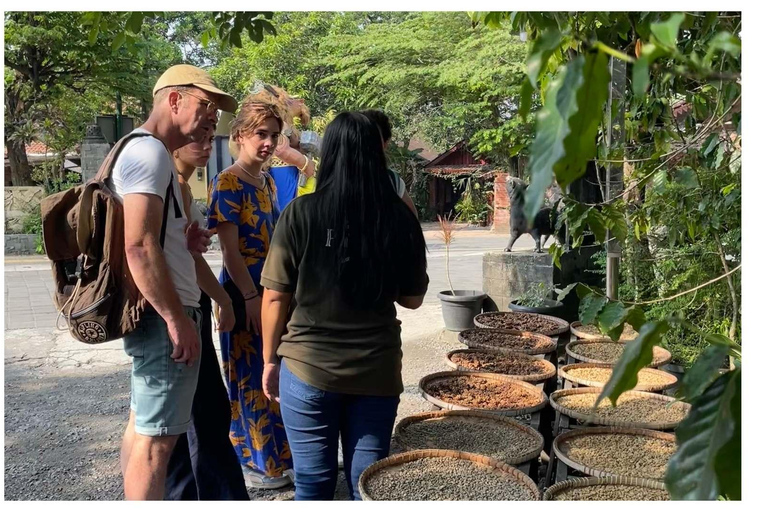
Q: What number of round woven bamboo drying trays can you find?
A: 12